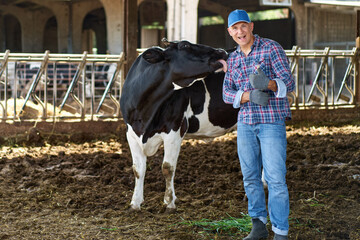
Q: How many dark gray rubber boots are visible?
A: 2